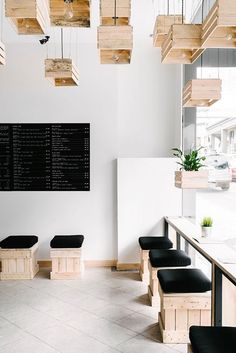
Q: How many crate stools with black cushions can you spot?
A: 6